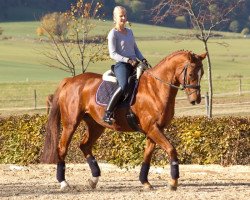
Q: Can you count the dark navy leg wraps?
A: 4